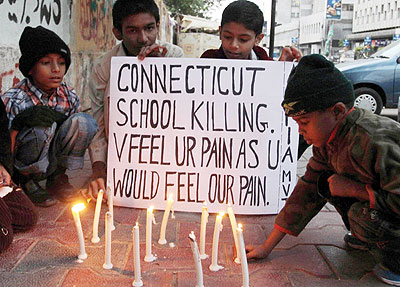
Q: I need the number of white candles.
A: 12